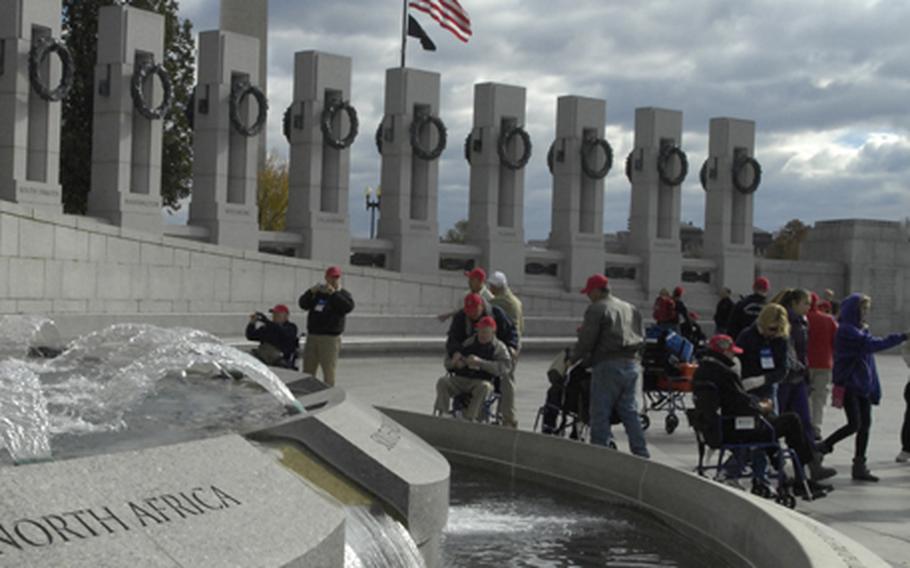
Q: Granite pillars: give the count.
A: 9